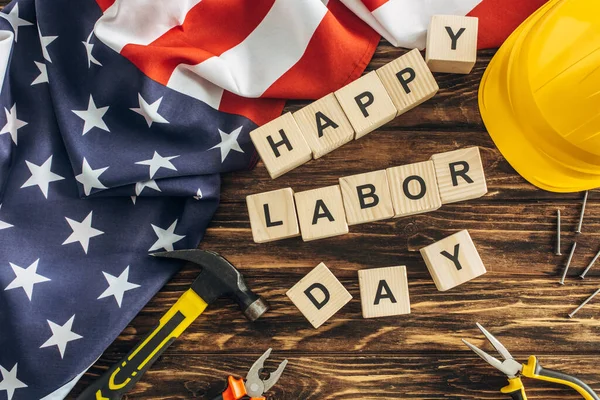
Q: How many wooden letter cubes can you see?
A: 13